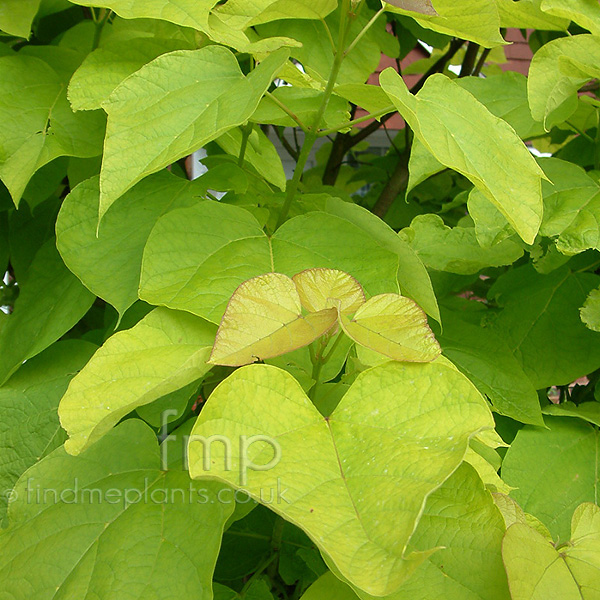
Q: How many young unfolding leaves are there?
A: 3